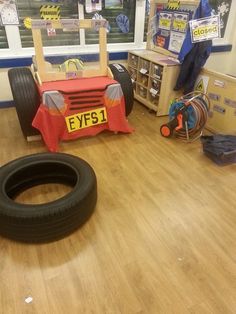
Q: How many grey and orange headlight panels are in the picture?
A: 2